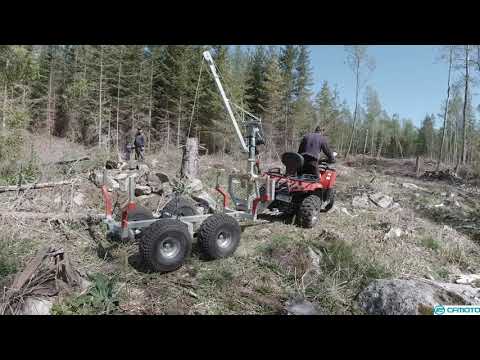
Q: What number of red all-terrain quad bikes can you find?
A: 1